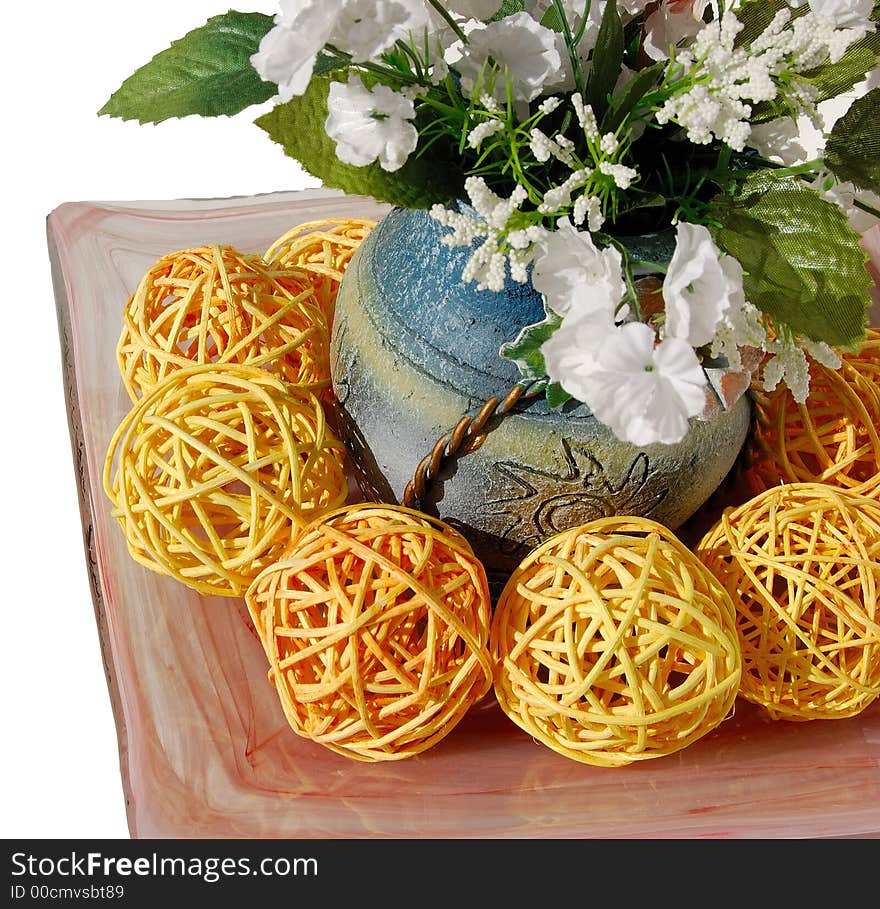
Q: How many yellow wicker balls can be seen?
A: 7